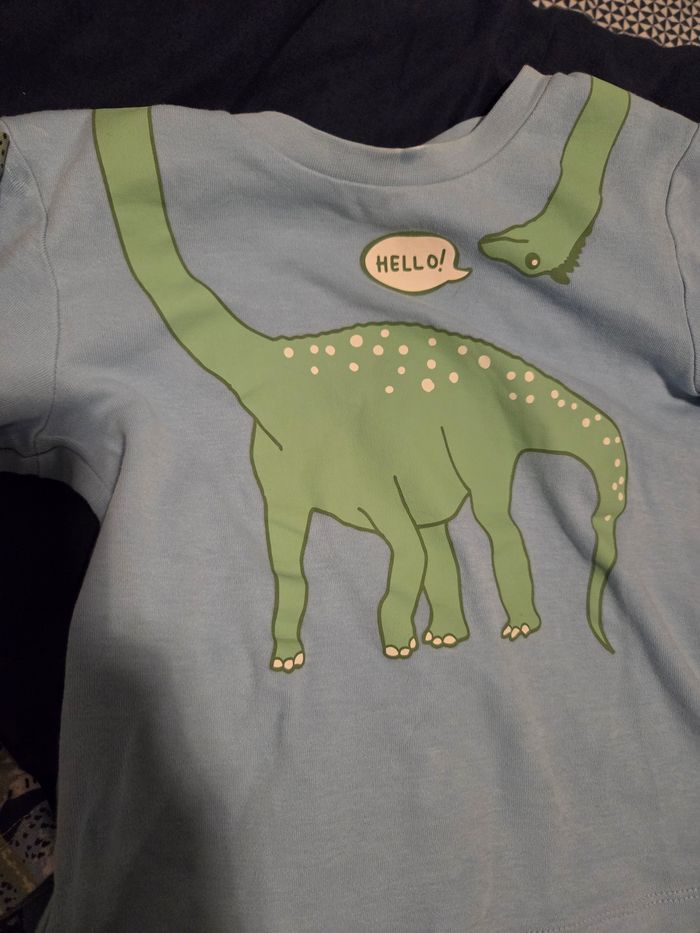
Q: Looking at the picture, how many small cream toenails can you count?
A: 12